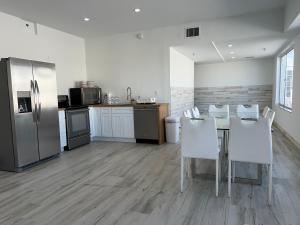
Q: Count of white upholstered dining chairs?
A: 8